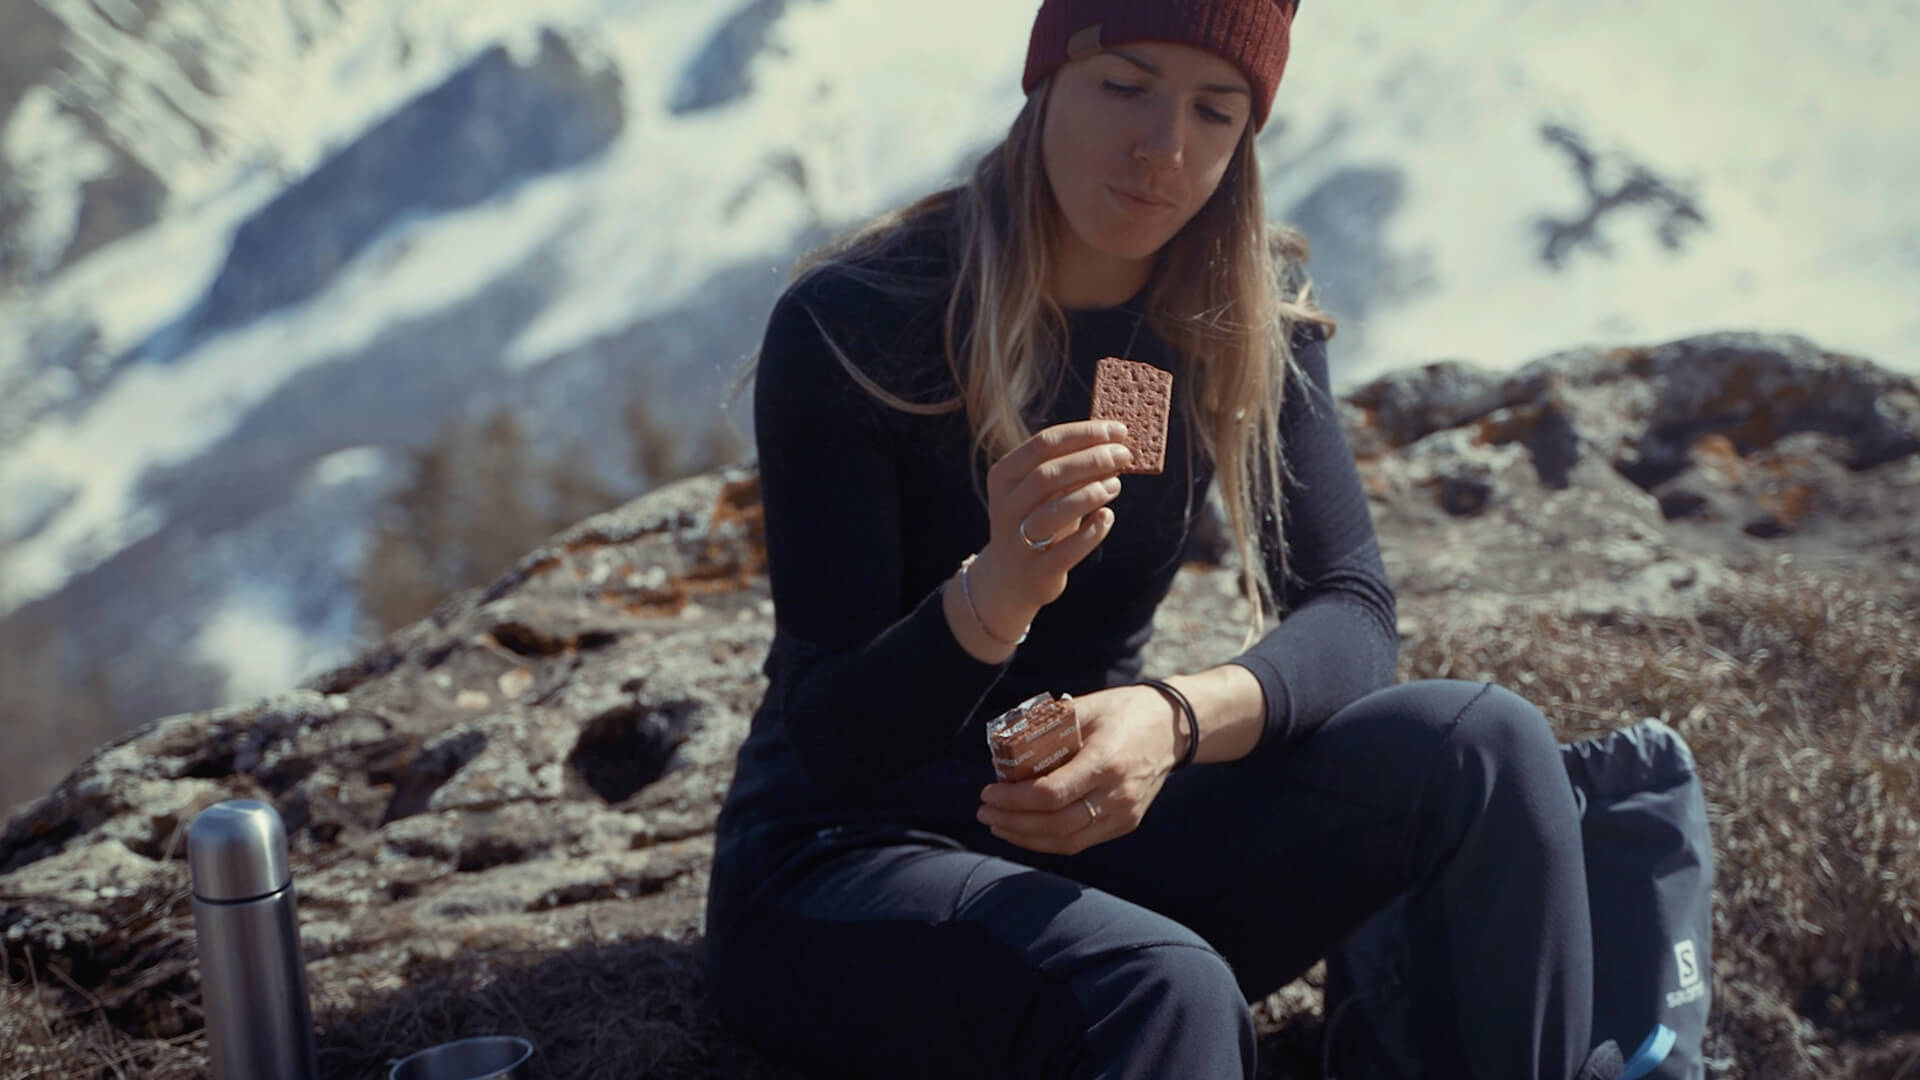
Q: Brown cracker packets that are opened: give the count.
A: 1